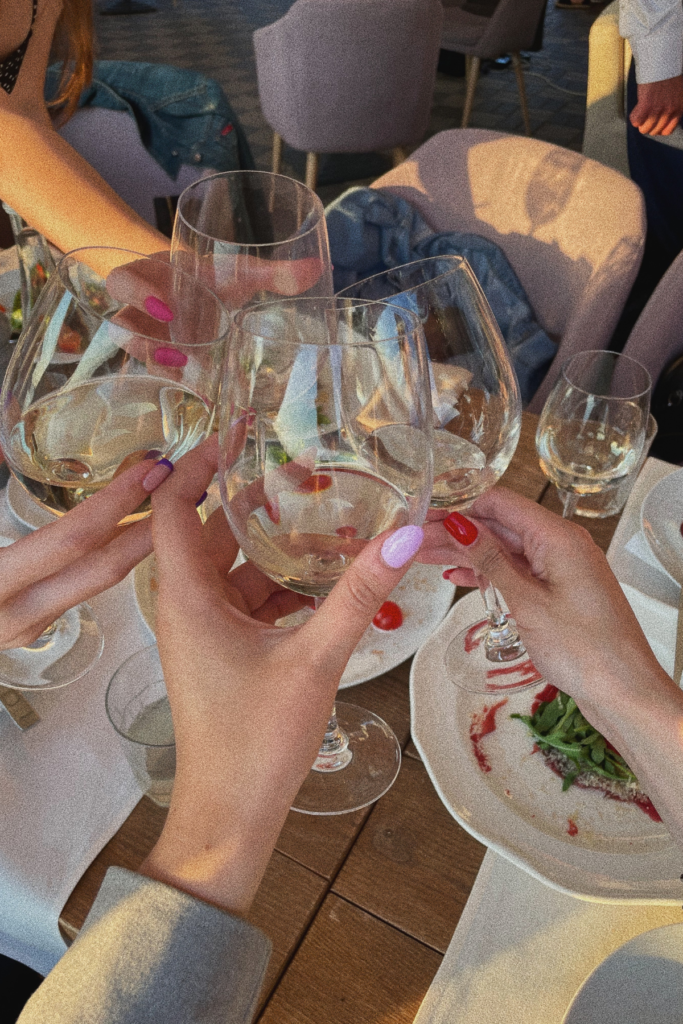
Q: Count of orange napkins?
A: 0